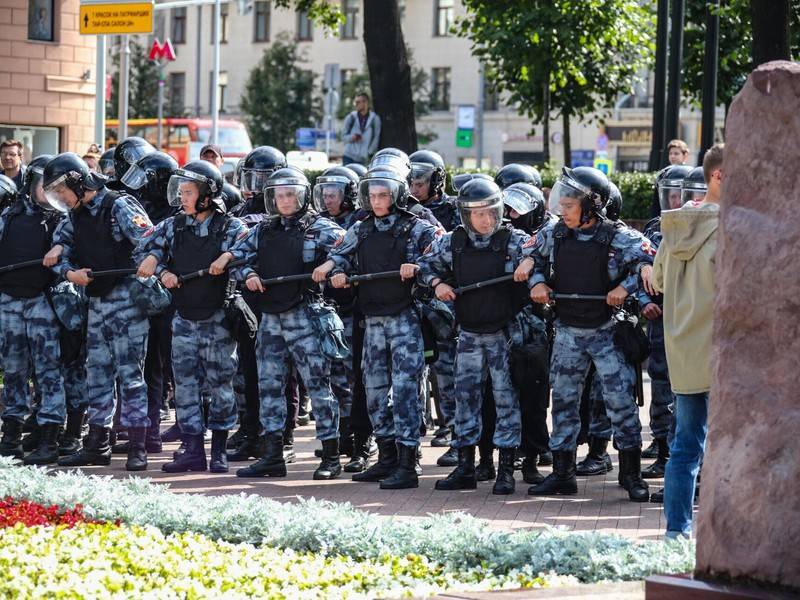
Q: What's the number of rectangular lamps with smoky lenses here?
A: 0